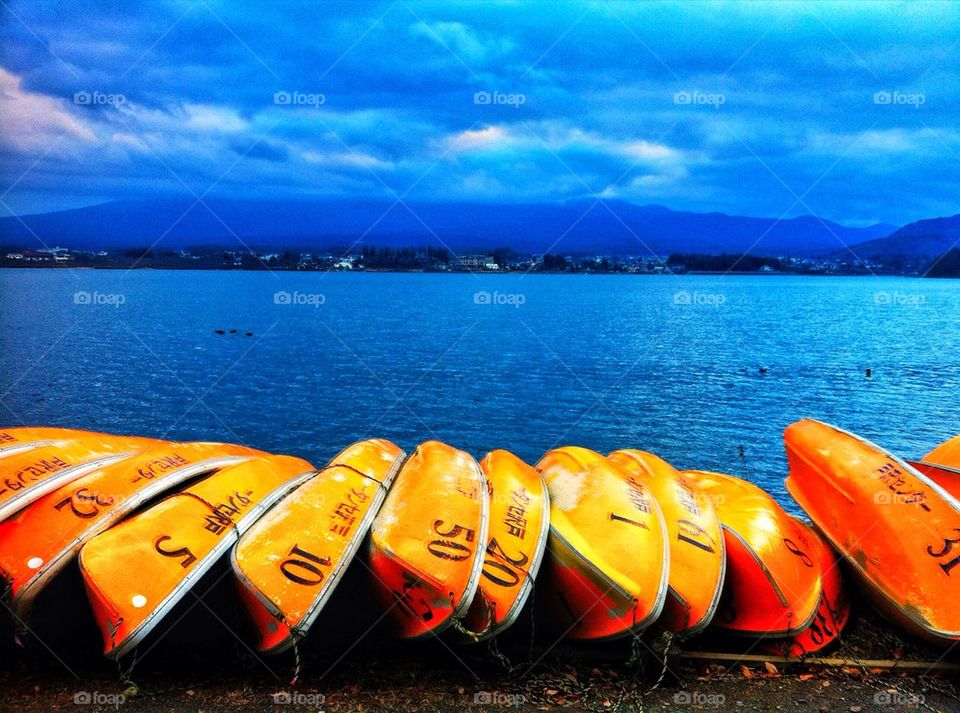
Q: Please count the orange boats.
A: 13